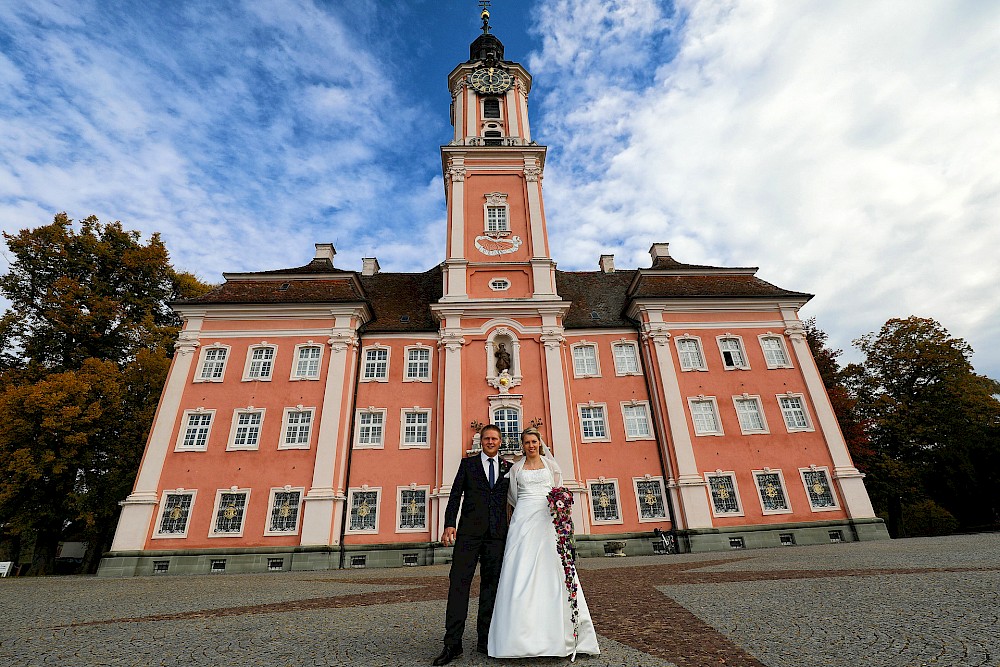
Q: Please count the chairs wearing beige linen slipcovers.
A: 0